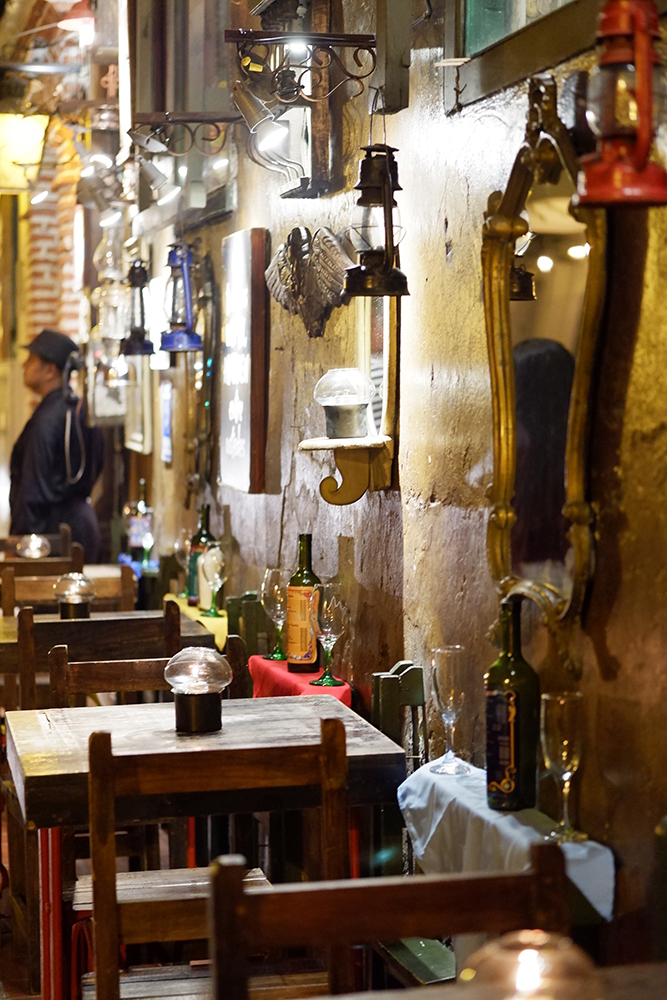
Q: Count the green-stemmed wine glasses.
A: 5